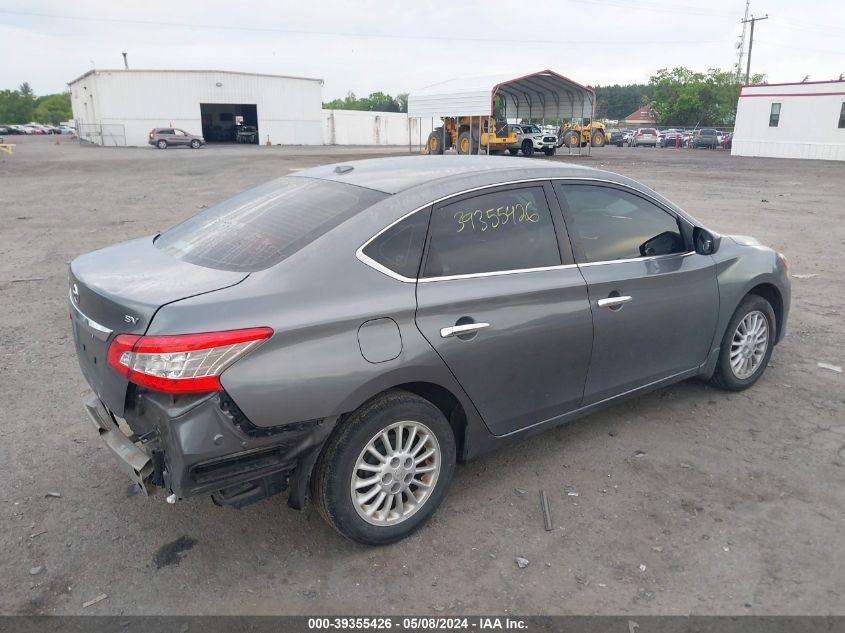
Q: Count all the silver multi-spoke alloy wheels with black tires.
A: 2